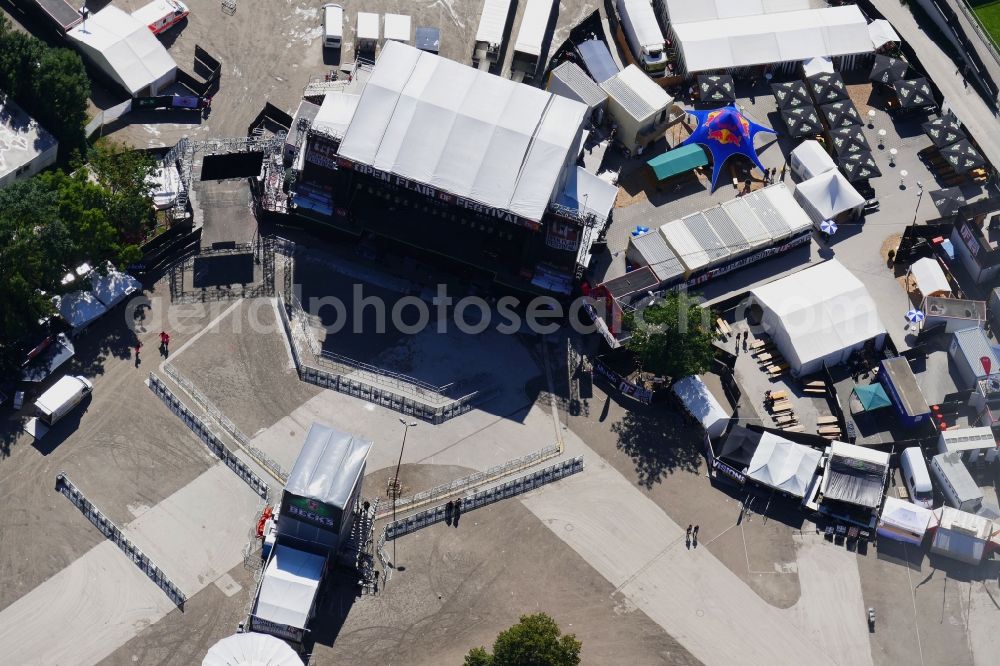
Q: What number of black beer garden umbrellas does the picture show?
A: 12